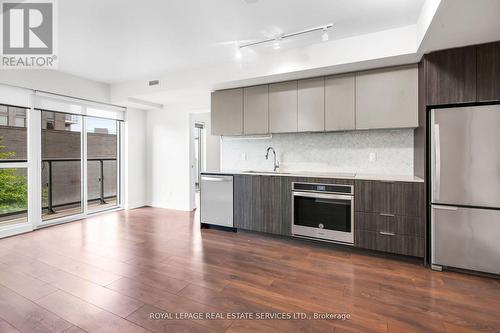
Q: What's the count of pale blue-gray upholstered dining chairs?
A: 0